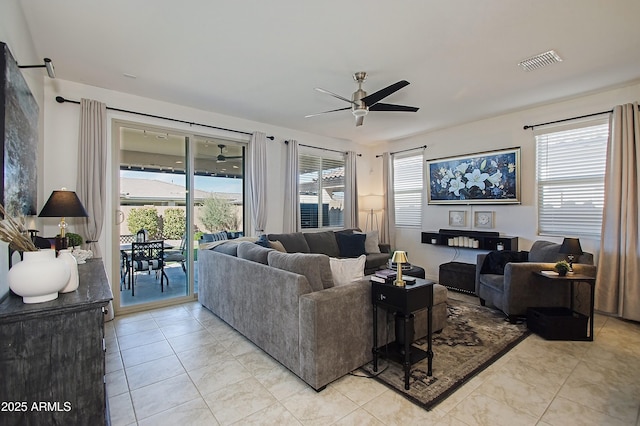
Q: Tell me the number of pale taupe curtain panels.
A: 6